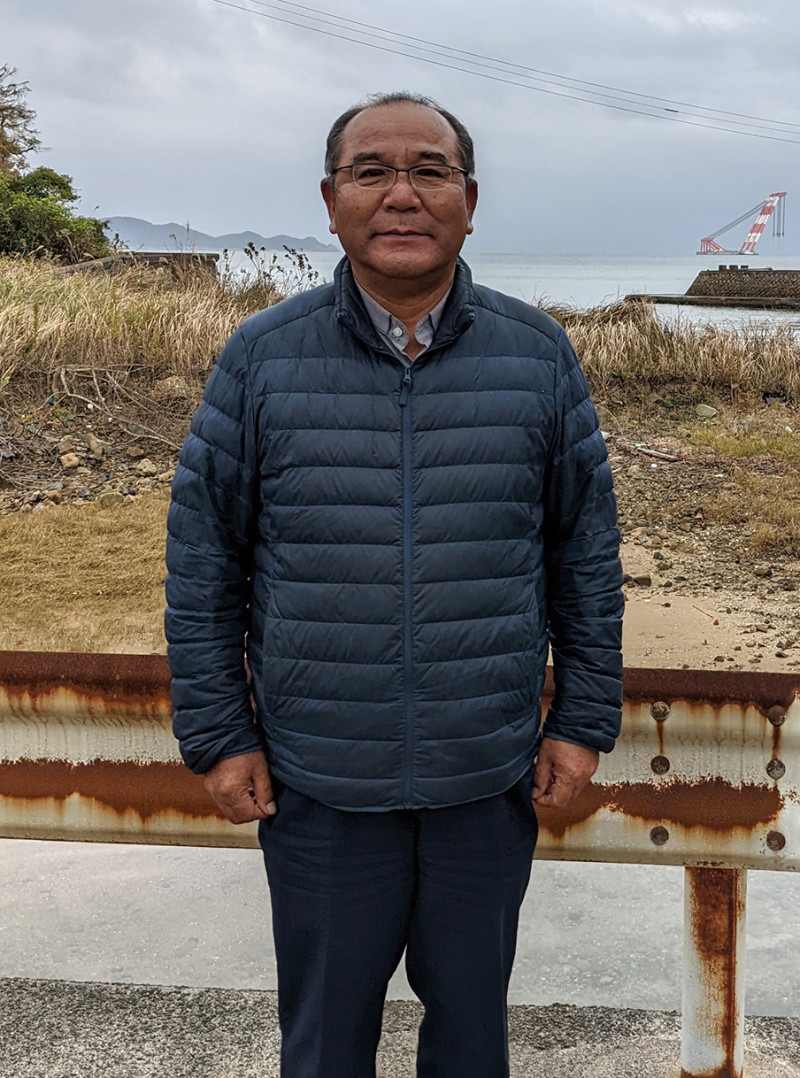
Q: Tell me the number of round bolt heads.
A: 6